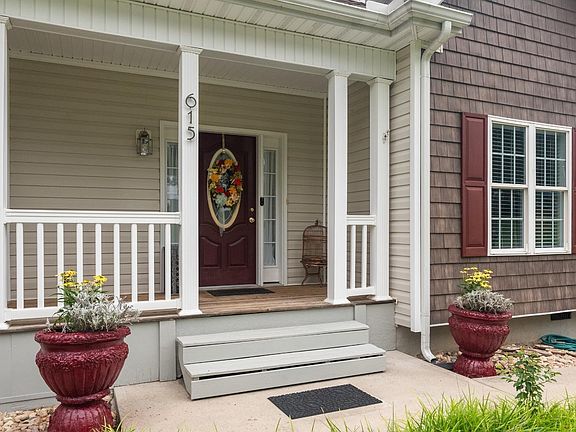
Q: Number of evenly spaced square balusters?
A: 11